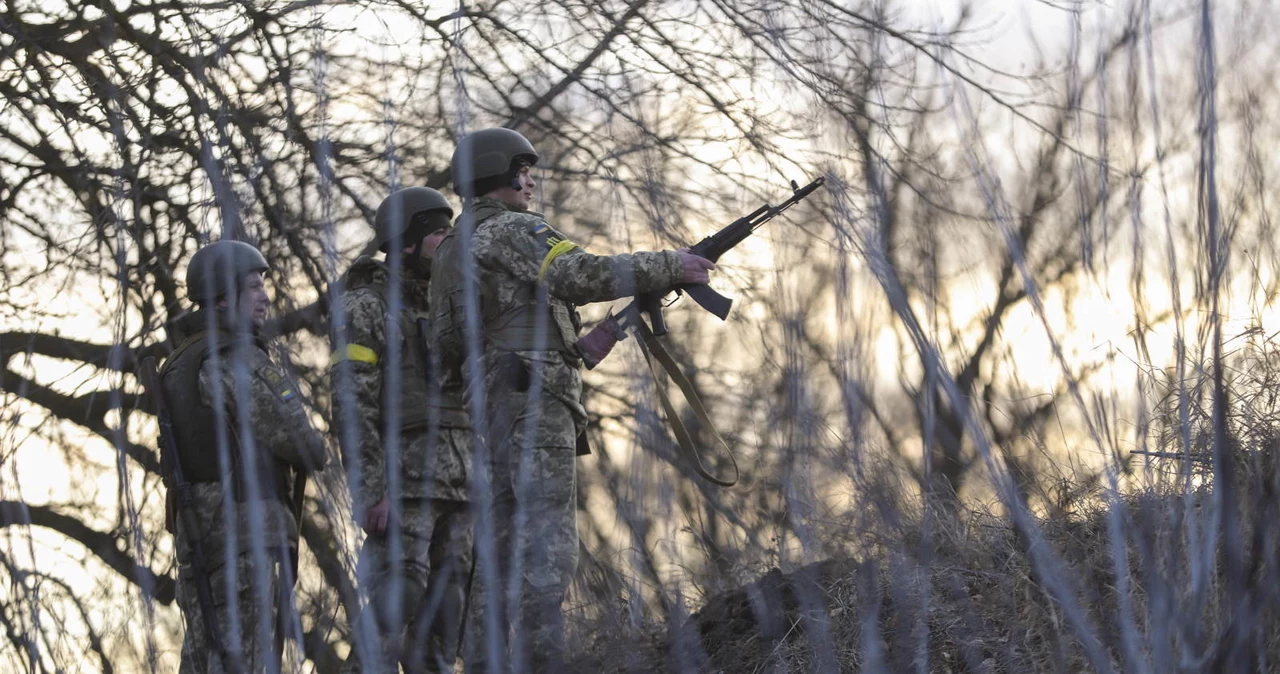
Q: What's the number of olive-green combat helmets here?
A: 3